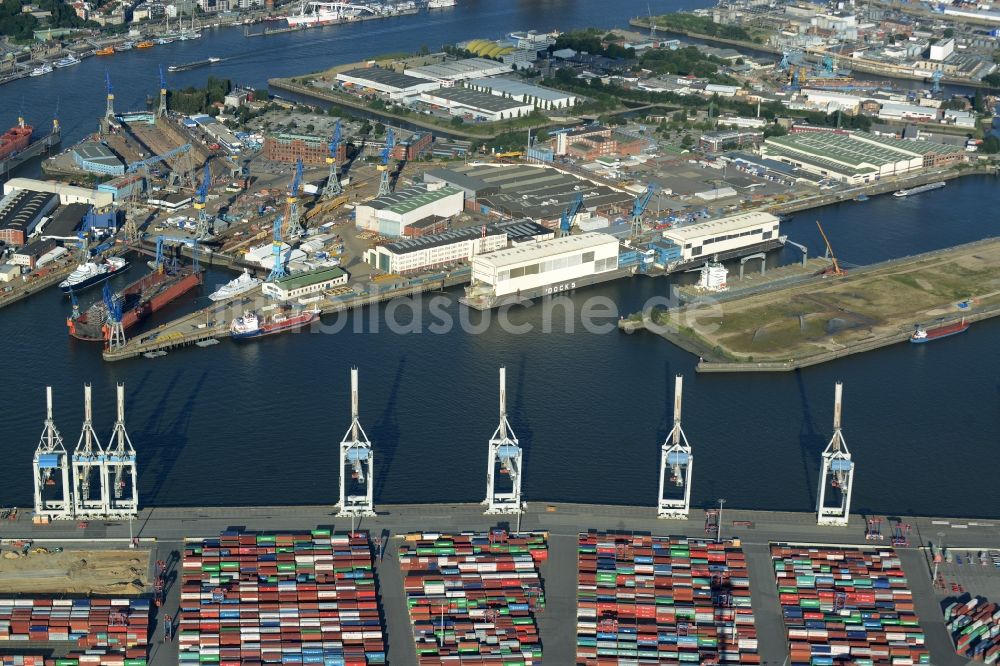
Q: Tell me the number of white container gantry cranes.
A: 7